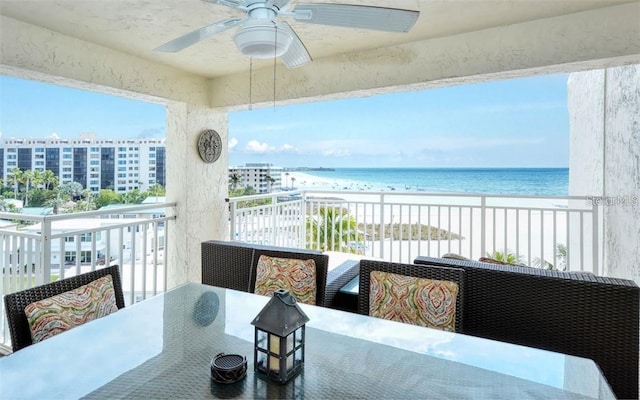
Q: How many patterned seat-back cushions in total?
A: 3